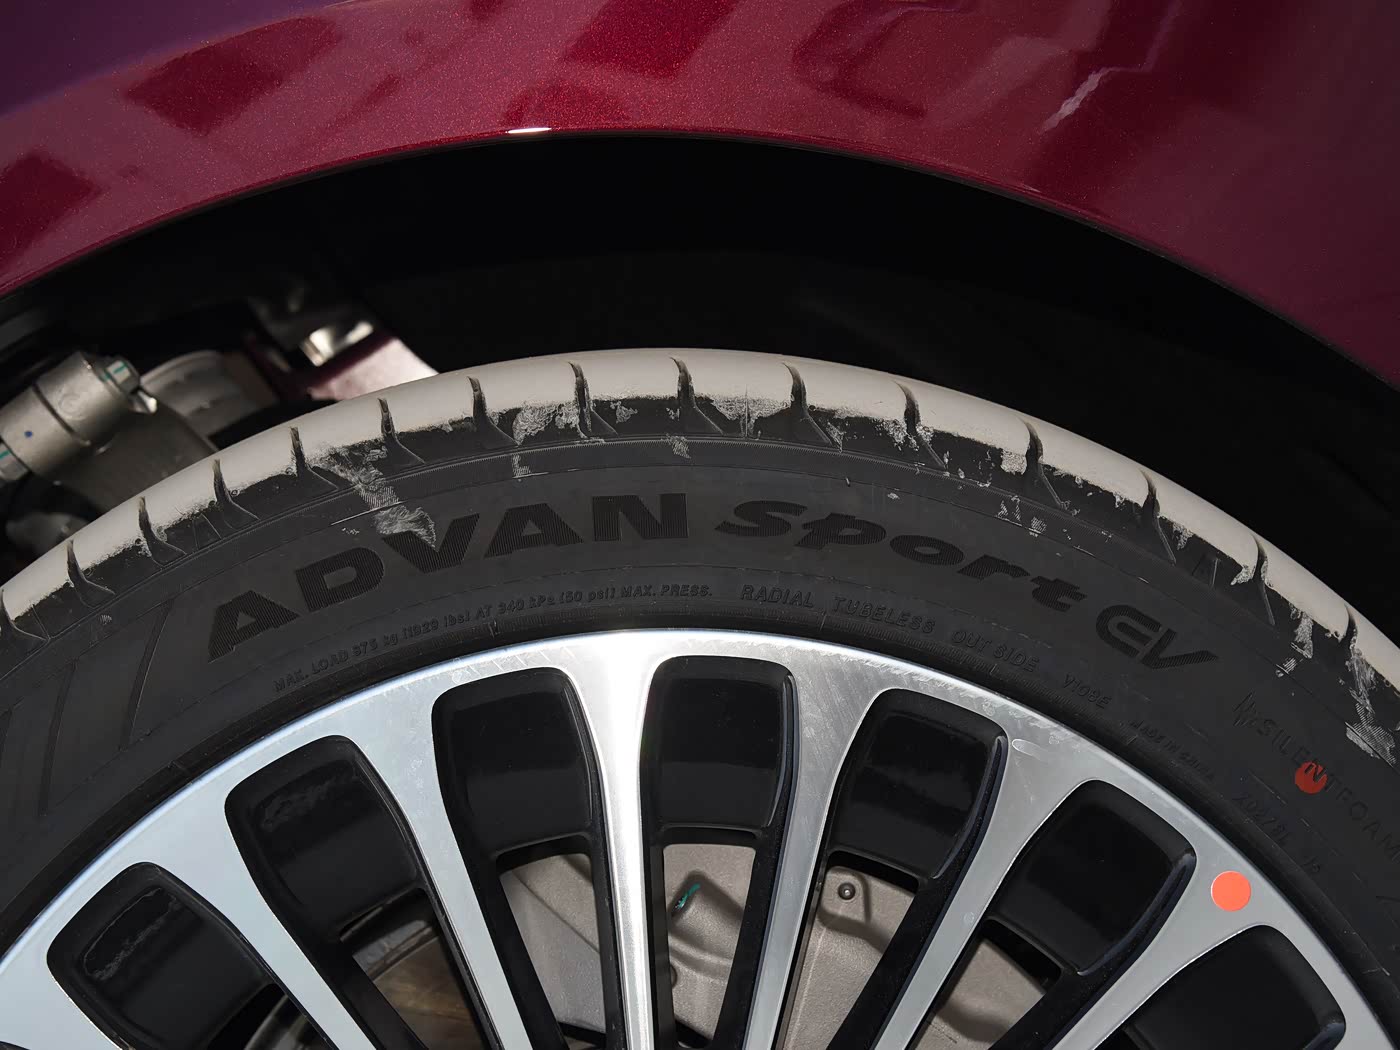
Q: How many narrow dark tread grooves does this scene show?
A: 15